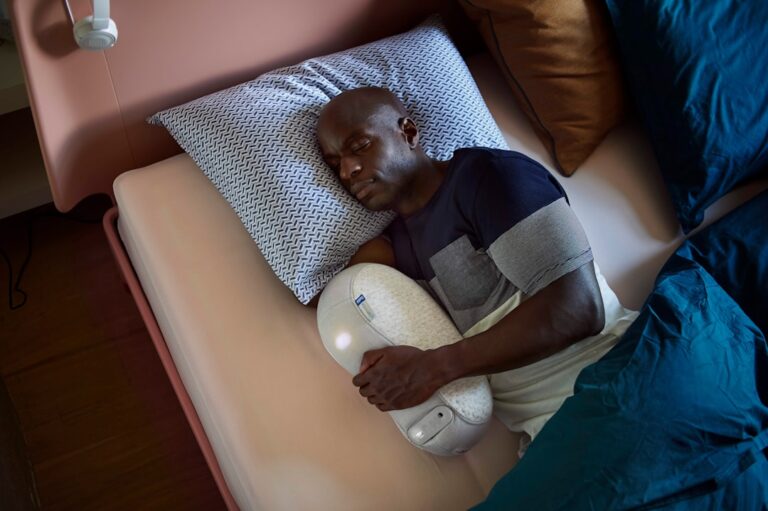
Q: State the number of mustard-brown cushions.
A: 1